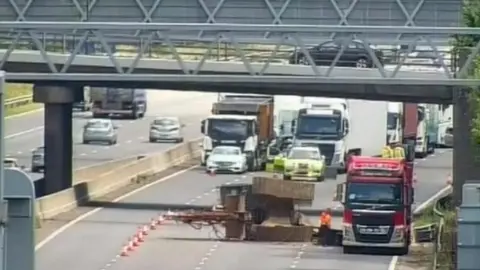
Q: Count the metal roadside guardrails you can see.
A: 2